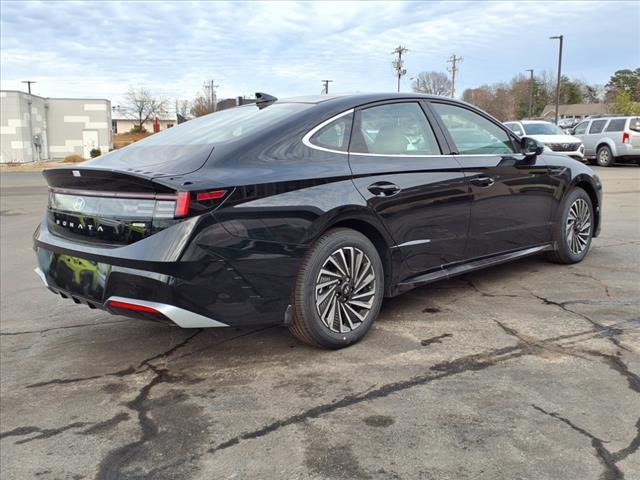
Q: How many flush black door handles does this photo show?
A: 2